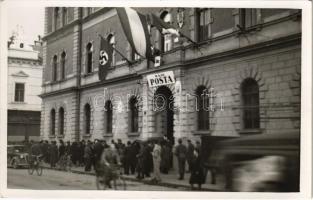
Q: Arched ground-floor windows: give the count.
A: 7